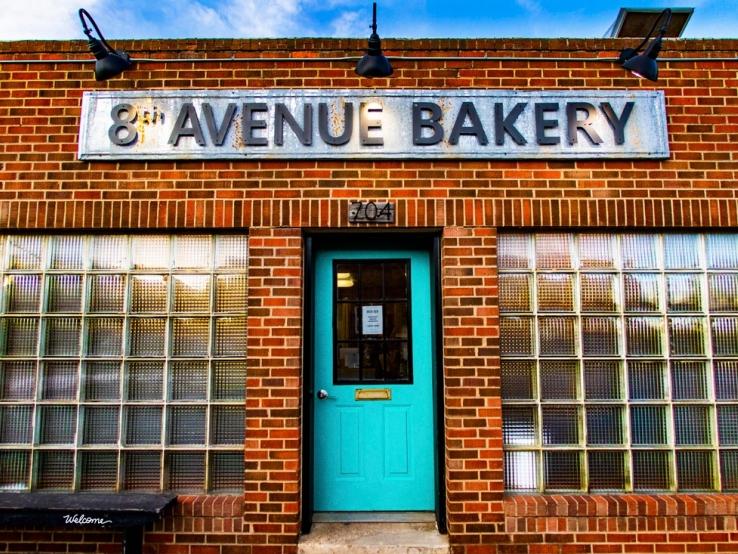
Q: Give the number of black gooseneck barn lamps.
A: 3